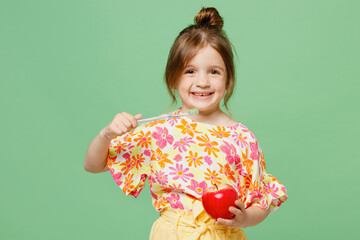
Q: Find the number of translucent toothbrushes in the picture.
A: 1